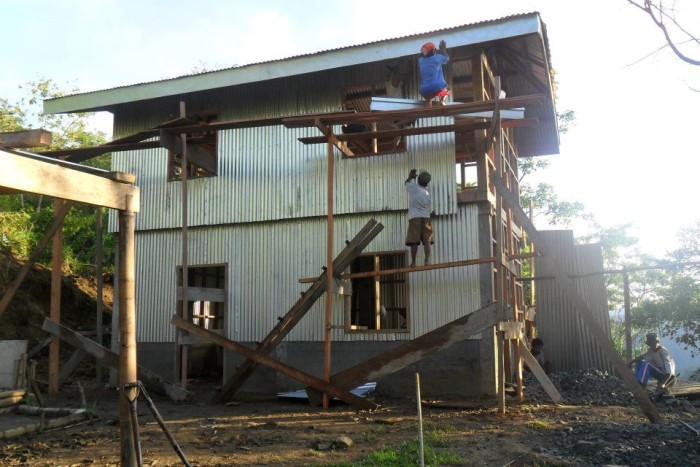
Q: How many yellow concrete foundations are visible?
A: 0